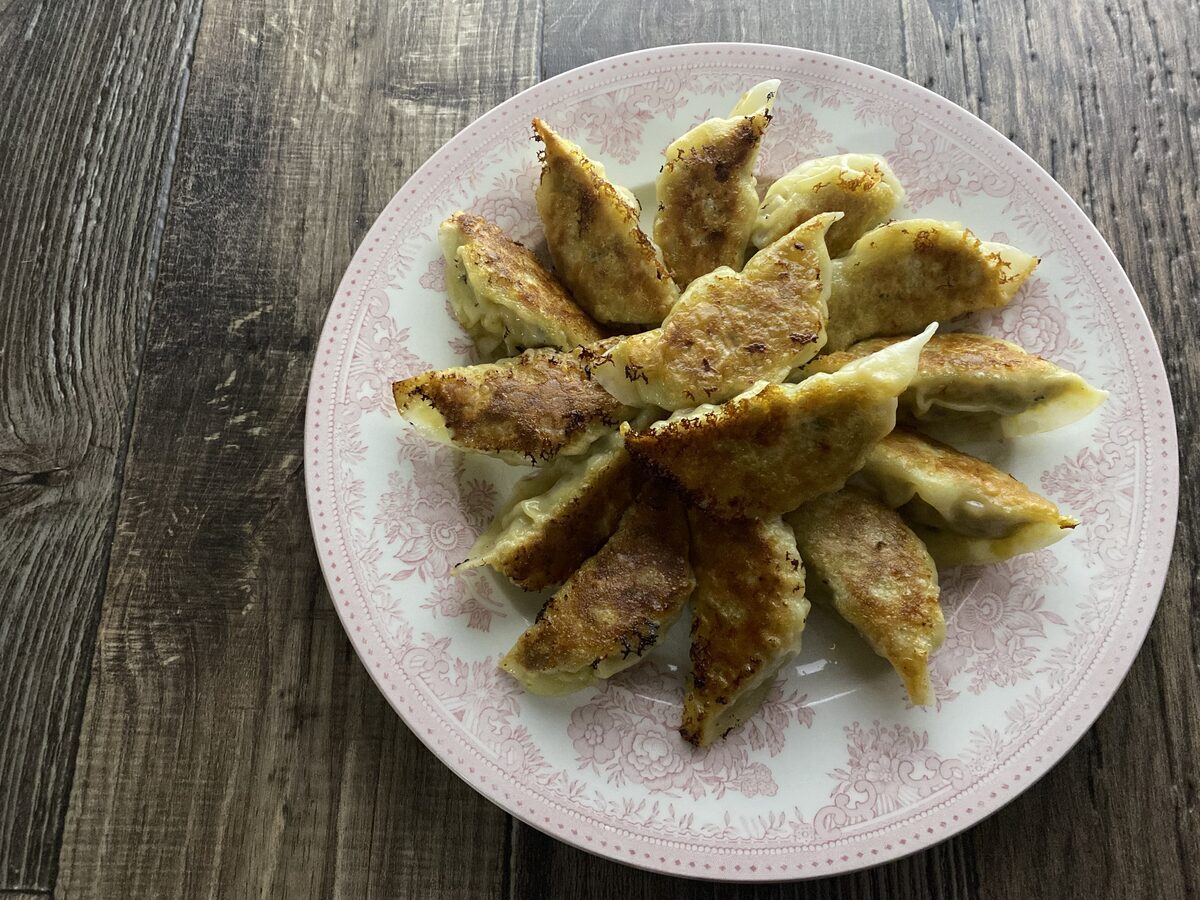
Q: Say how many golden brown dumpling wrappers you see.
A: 14